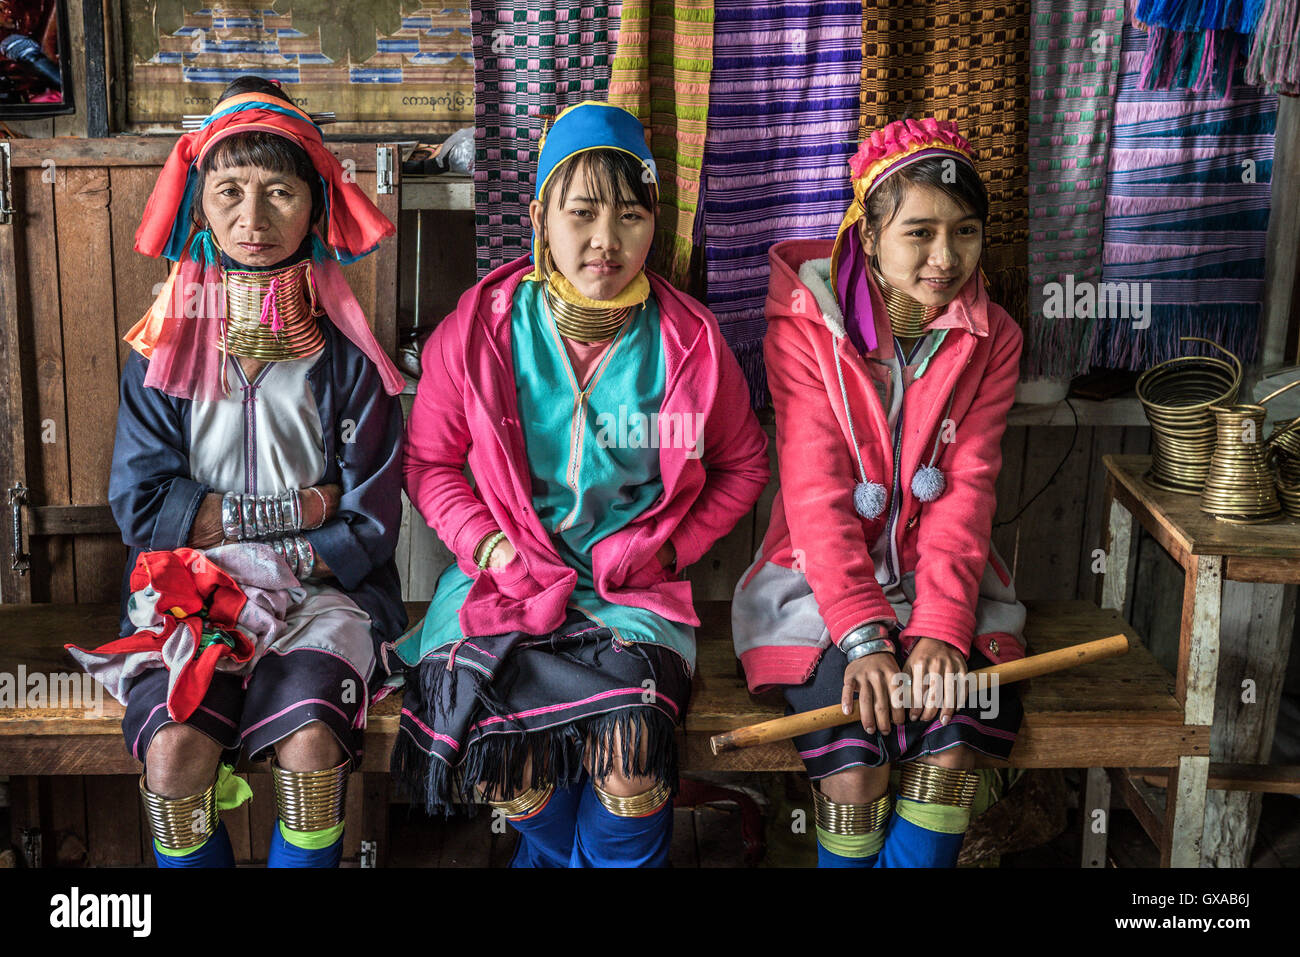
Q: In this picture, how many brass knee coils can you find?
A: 6